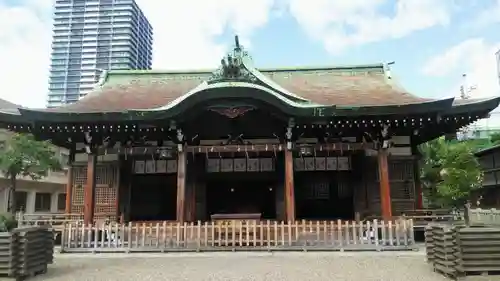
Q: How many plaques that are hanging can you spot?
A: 14